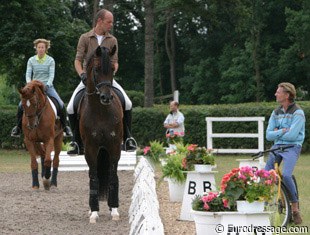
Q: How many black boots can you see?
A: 4